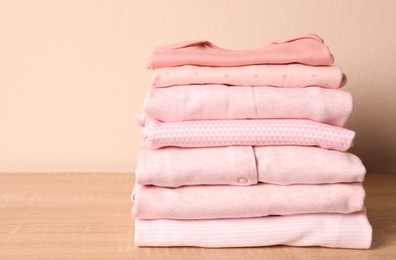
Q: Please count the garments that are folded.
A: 7